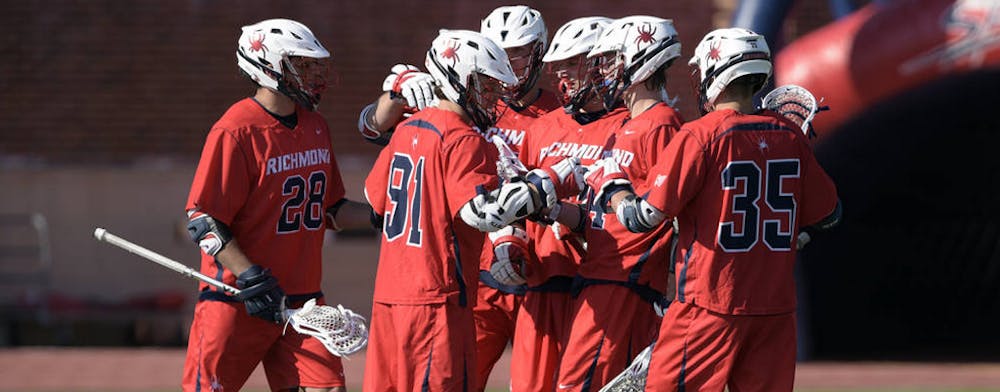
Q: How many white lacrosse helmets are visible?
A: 6